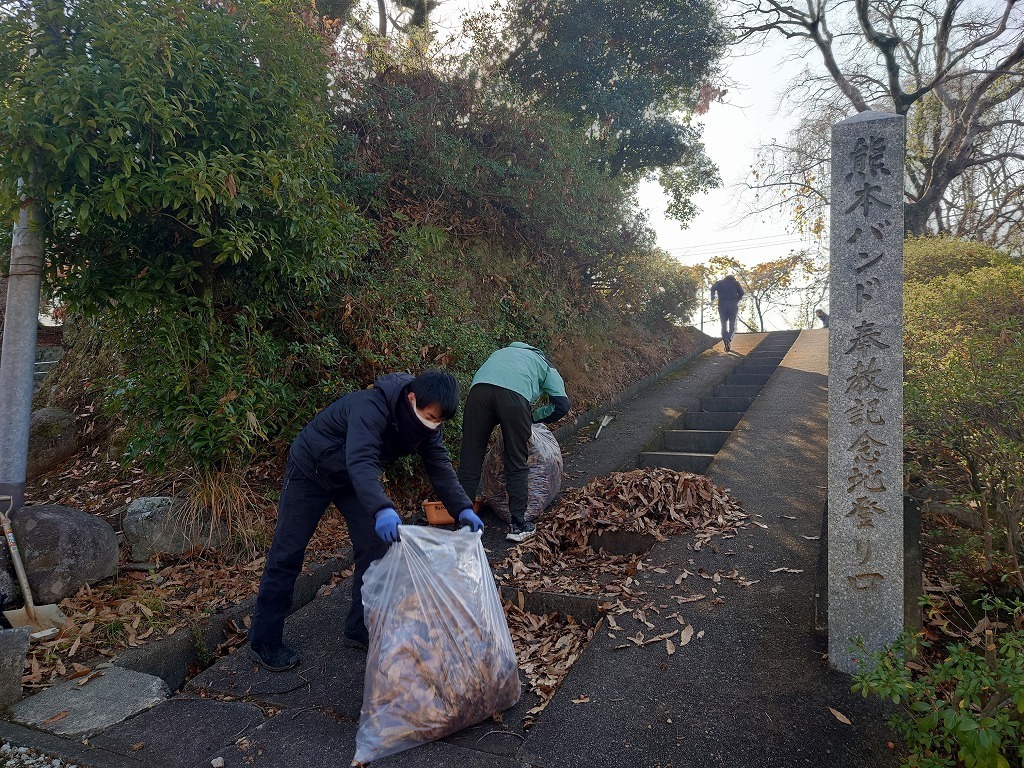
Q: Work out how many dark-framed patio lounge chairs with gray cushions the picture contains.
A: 0